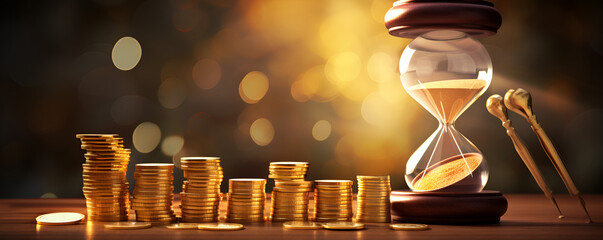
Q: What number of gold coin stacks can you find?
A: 7